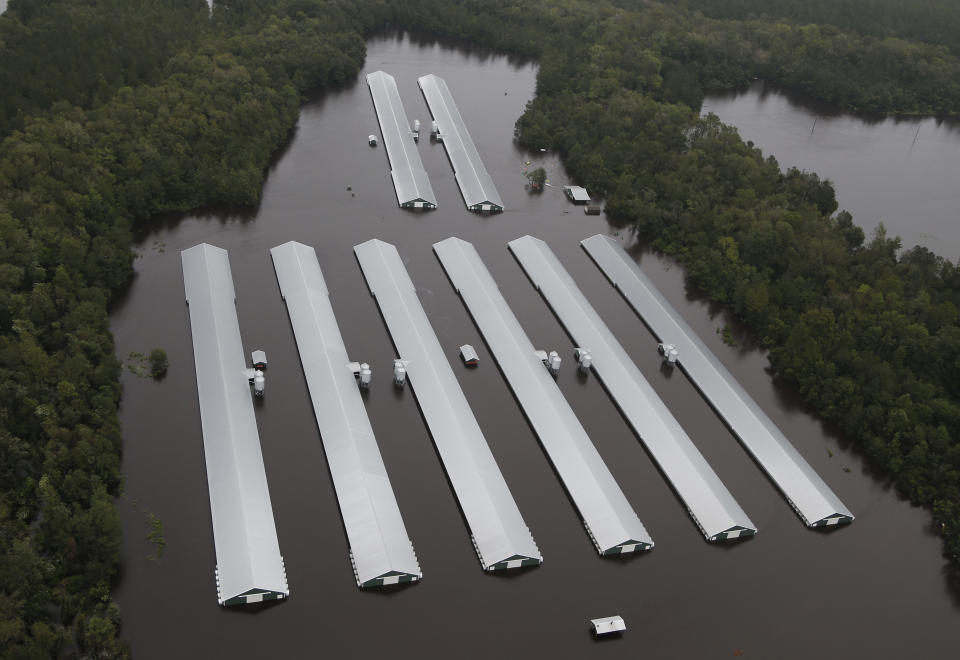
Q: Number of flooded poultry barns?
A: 8